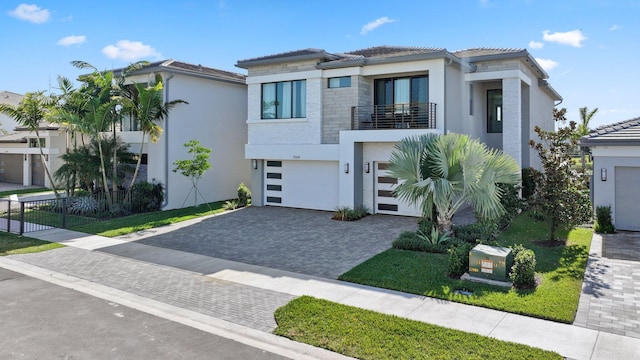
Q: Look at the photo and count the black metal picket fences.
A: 1